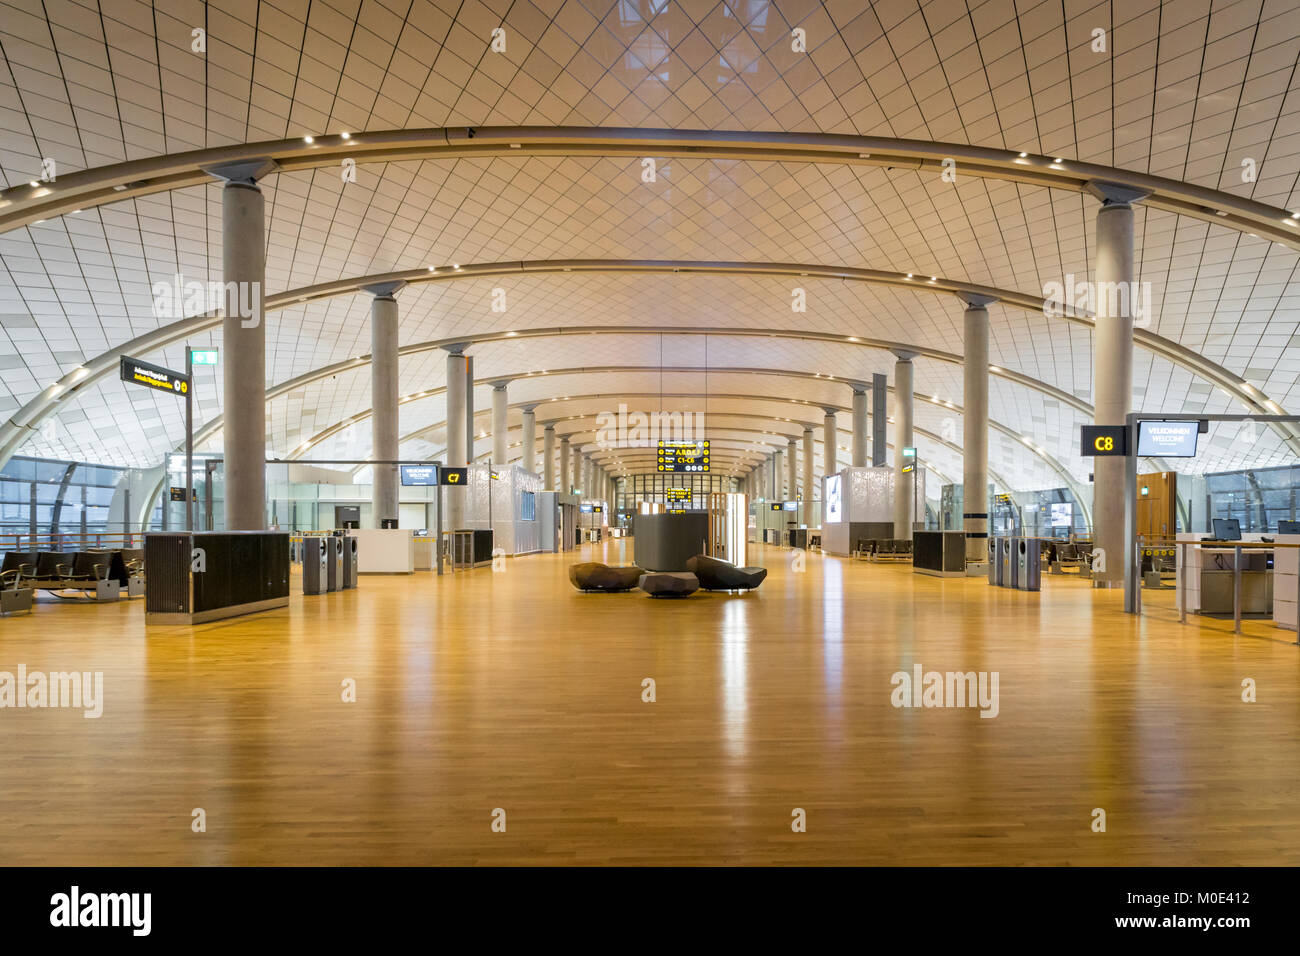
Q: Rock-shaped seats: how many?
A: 3